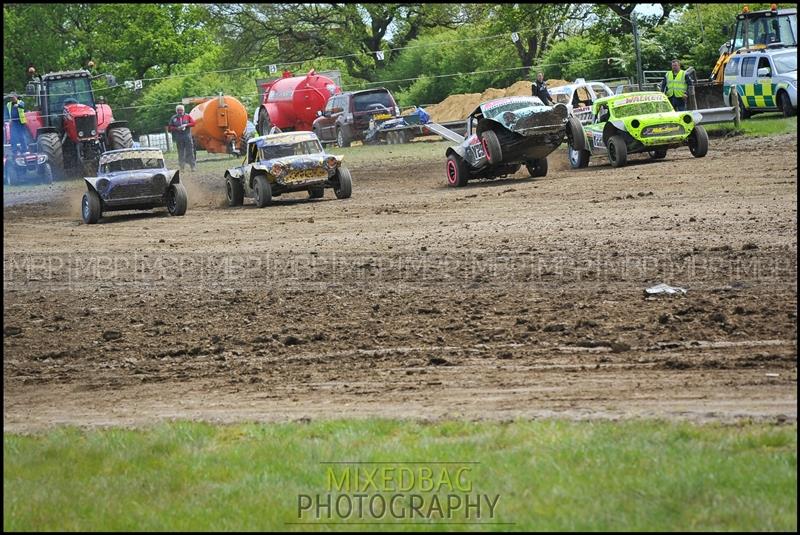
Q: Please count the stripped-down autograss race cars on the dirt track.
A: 5